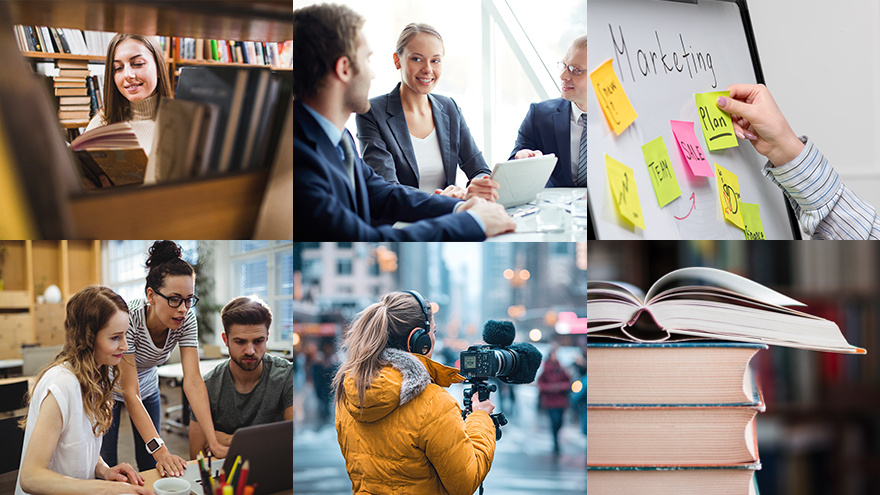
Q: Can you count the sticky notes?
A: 7